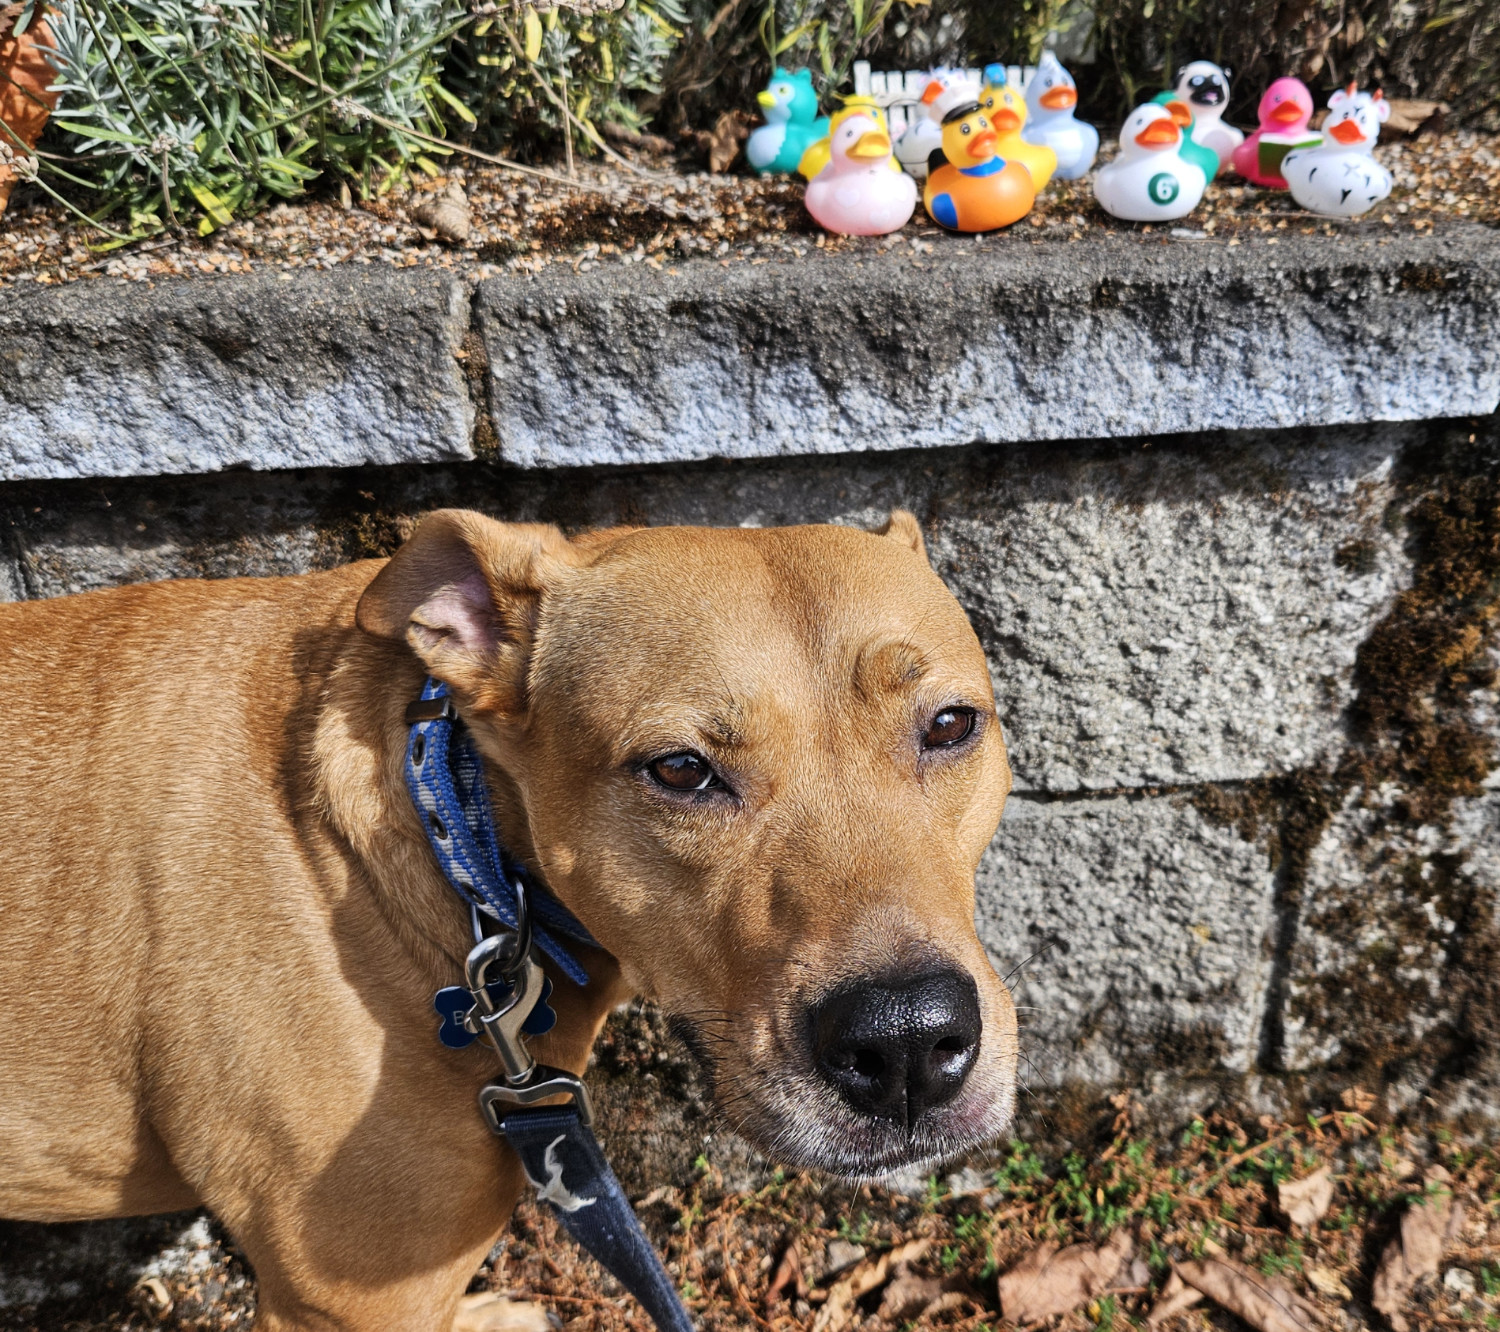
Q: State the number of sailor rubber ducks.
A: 1